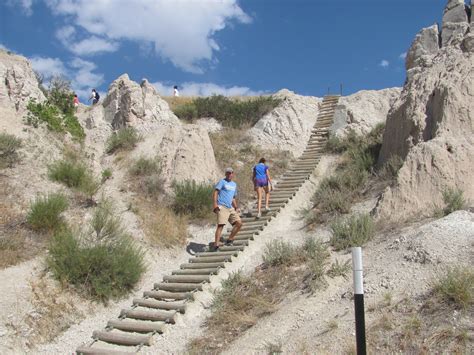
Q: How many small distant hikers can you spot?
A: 3